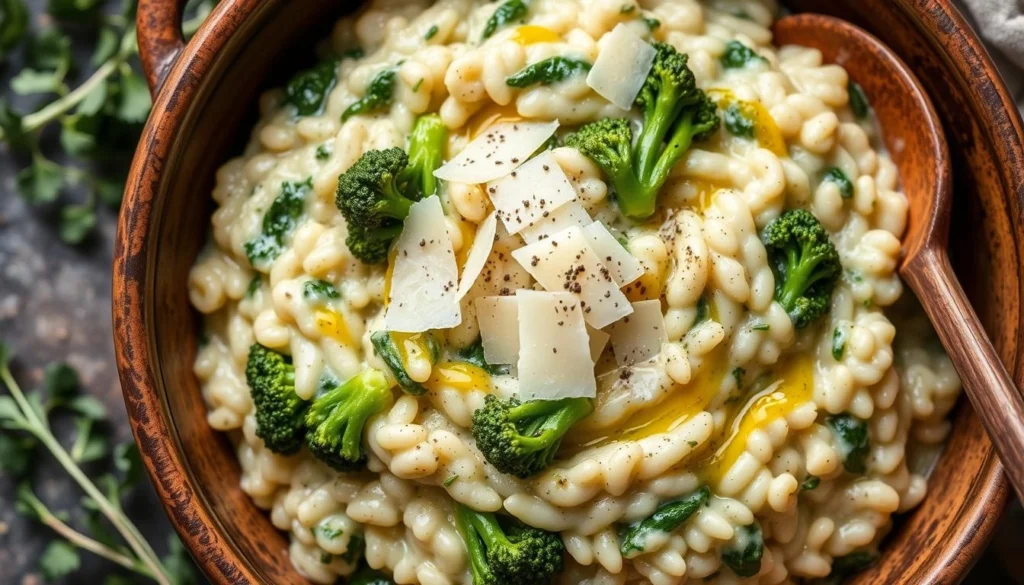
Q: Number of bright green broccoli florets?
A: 7